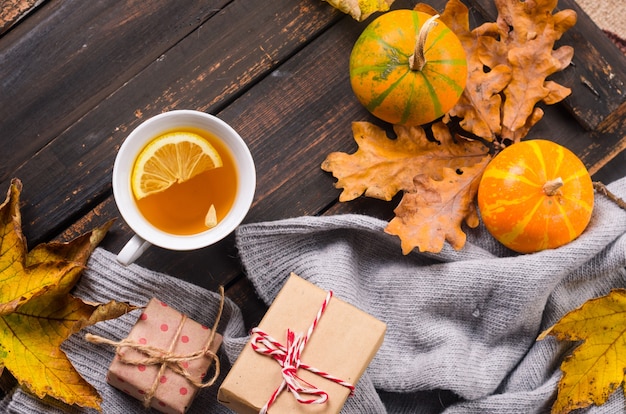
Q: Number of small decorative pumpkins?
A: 2